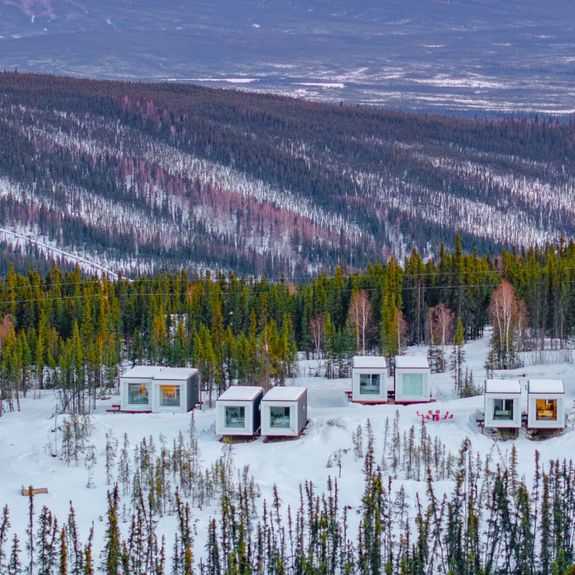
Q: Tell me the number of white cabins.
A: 8